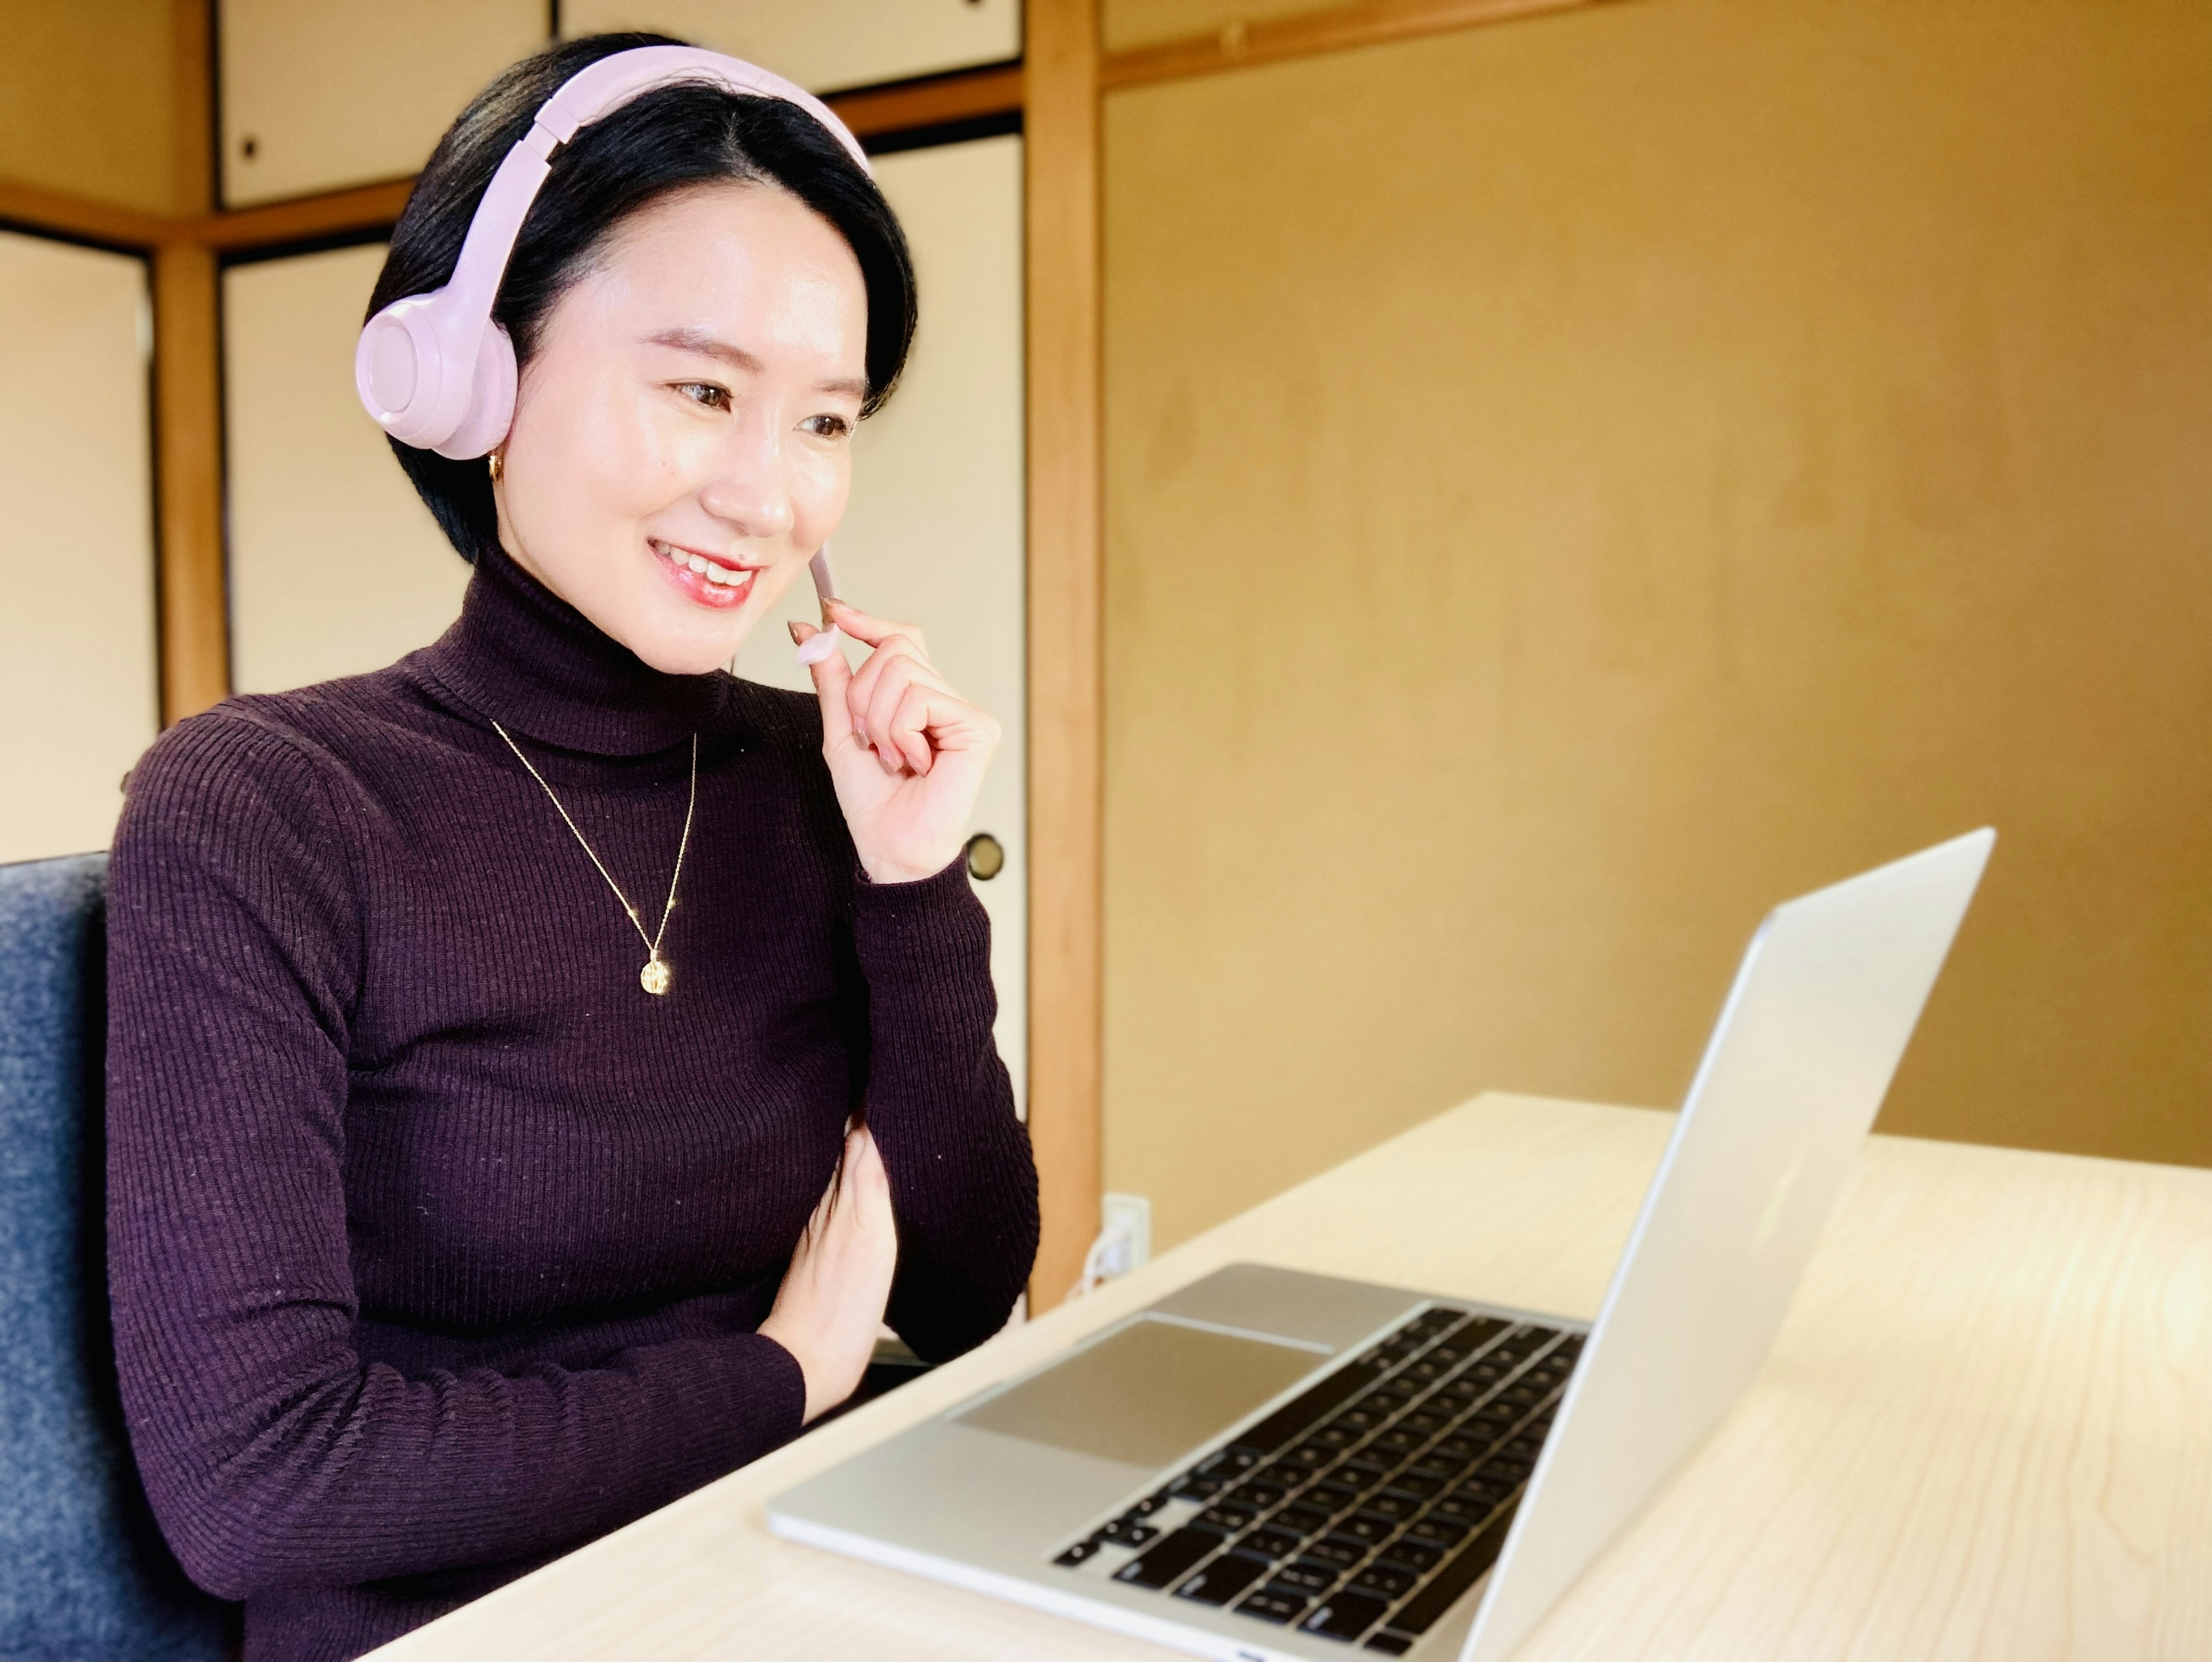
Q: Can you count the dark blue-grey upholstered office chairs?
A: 1